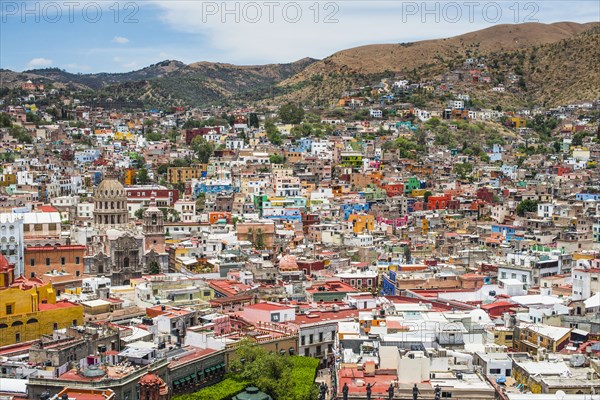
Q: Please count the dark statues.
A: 6